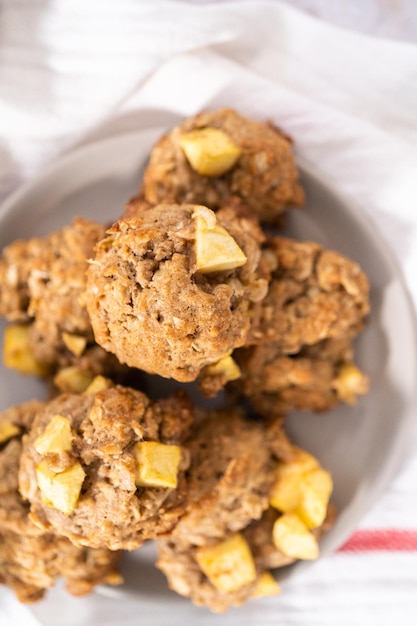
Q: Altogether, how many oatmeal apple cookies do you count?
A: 7